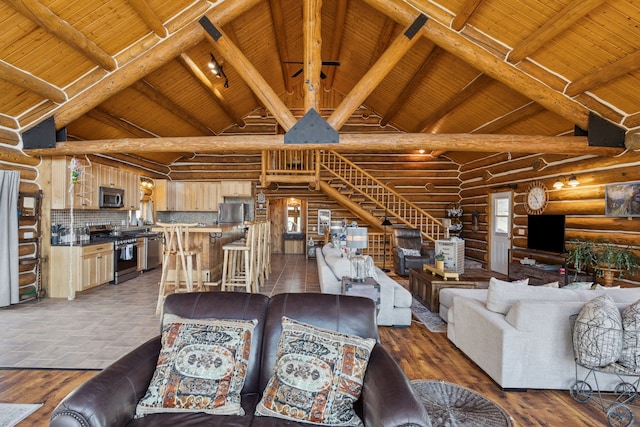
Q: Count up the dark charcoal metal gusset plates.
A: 5